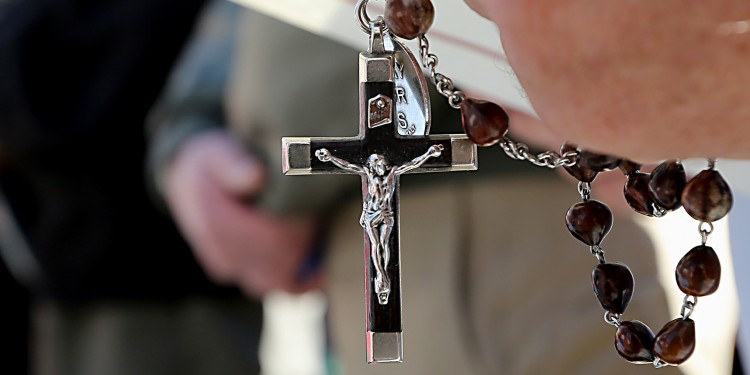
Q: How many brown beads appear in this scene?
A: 13